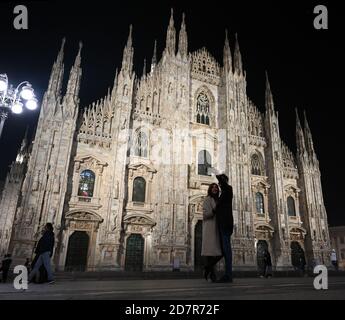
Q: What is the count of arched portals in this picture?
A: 5